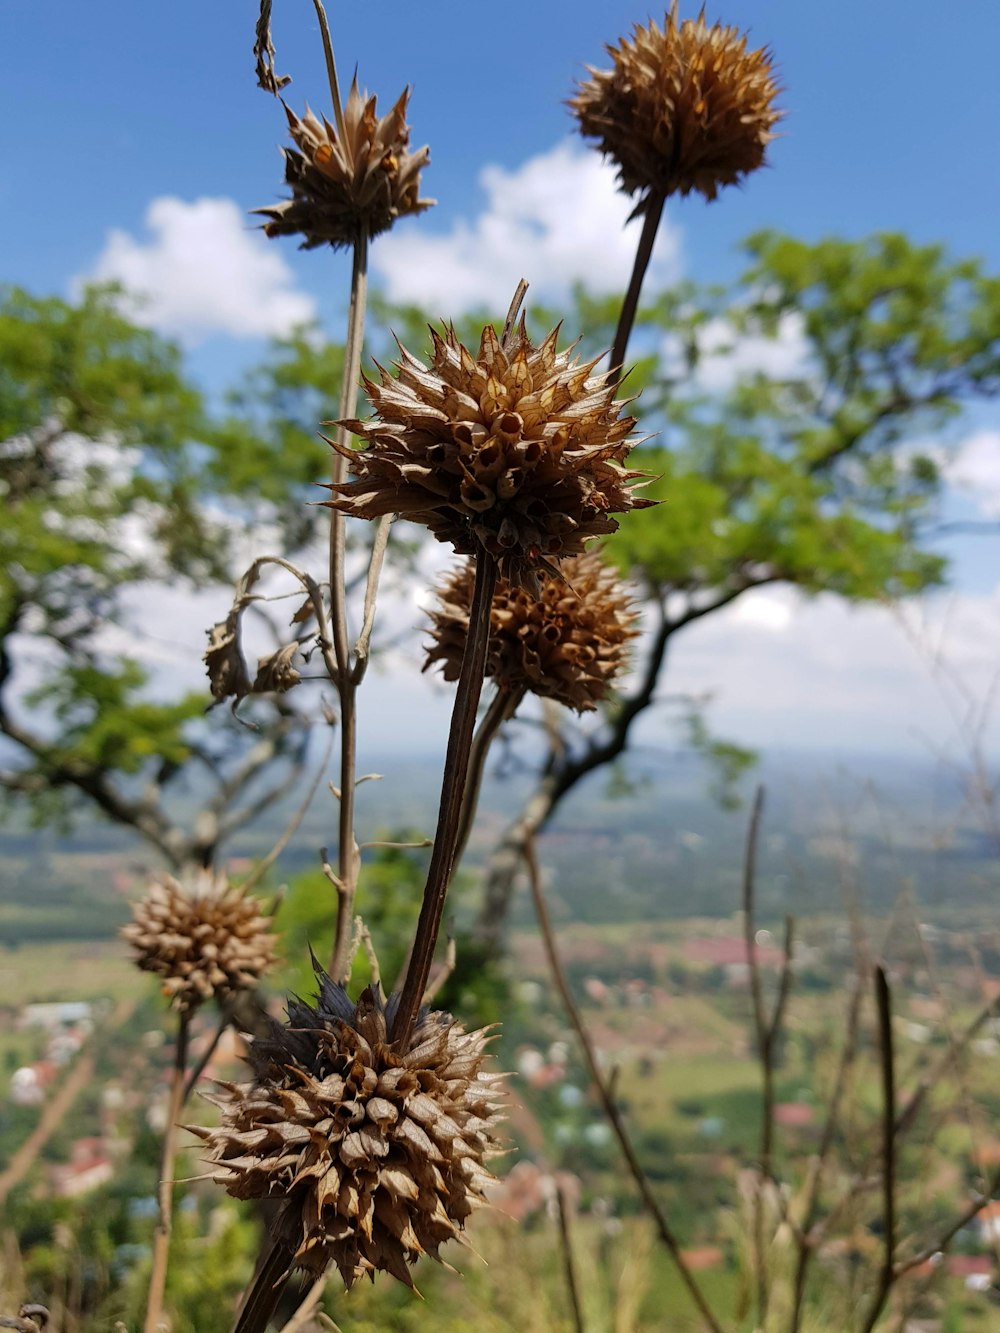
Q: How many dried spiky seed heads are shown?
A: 6